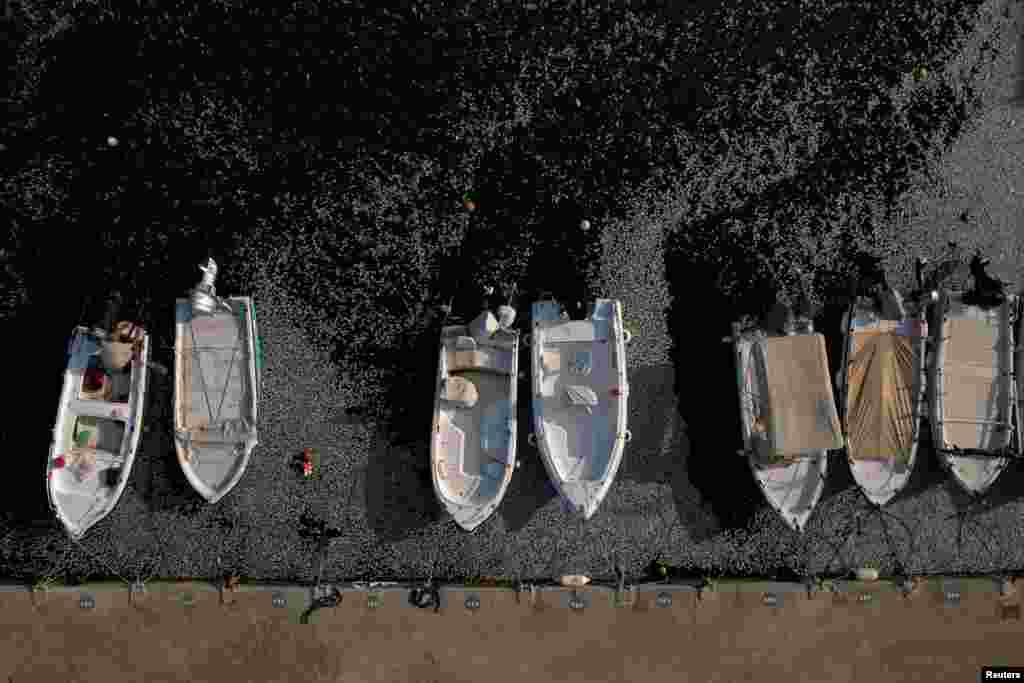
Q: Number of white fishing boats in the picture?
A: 7